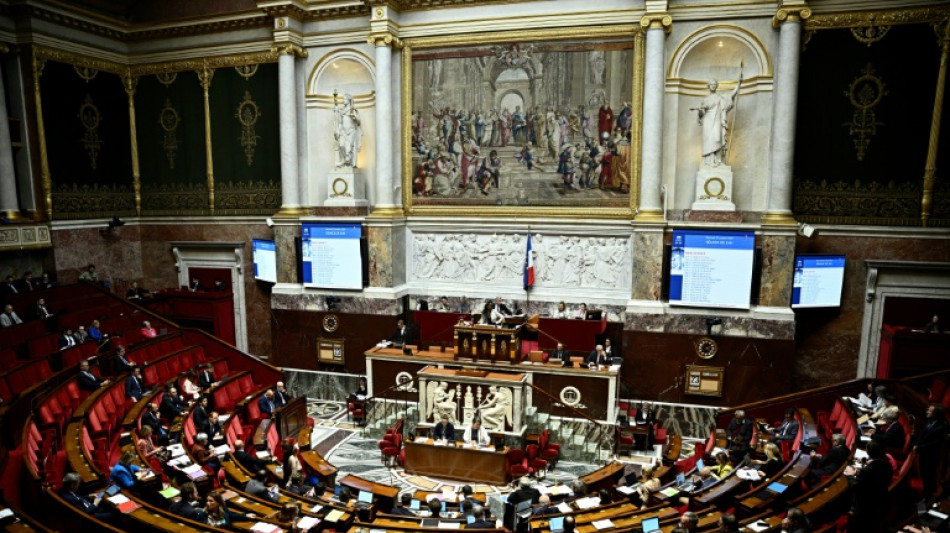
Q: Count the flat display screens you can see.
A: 4